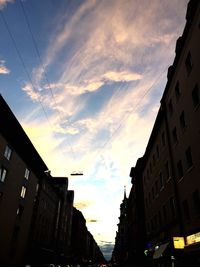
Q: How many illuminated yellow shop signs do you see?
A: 2